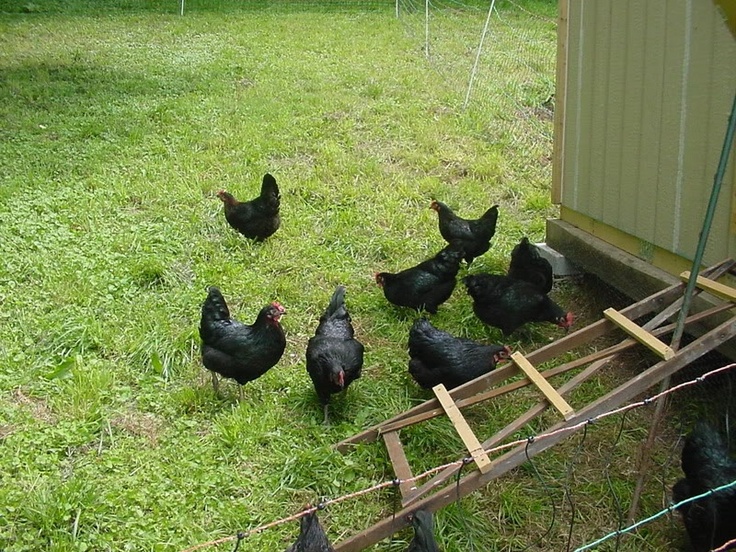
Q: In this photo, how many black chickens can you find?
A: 11